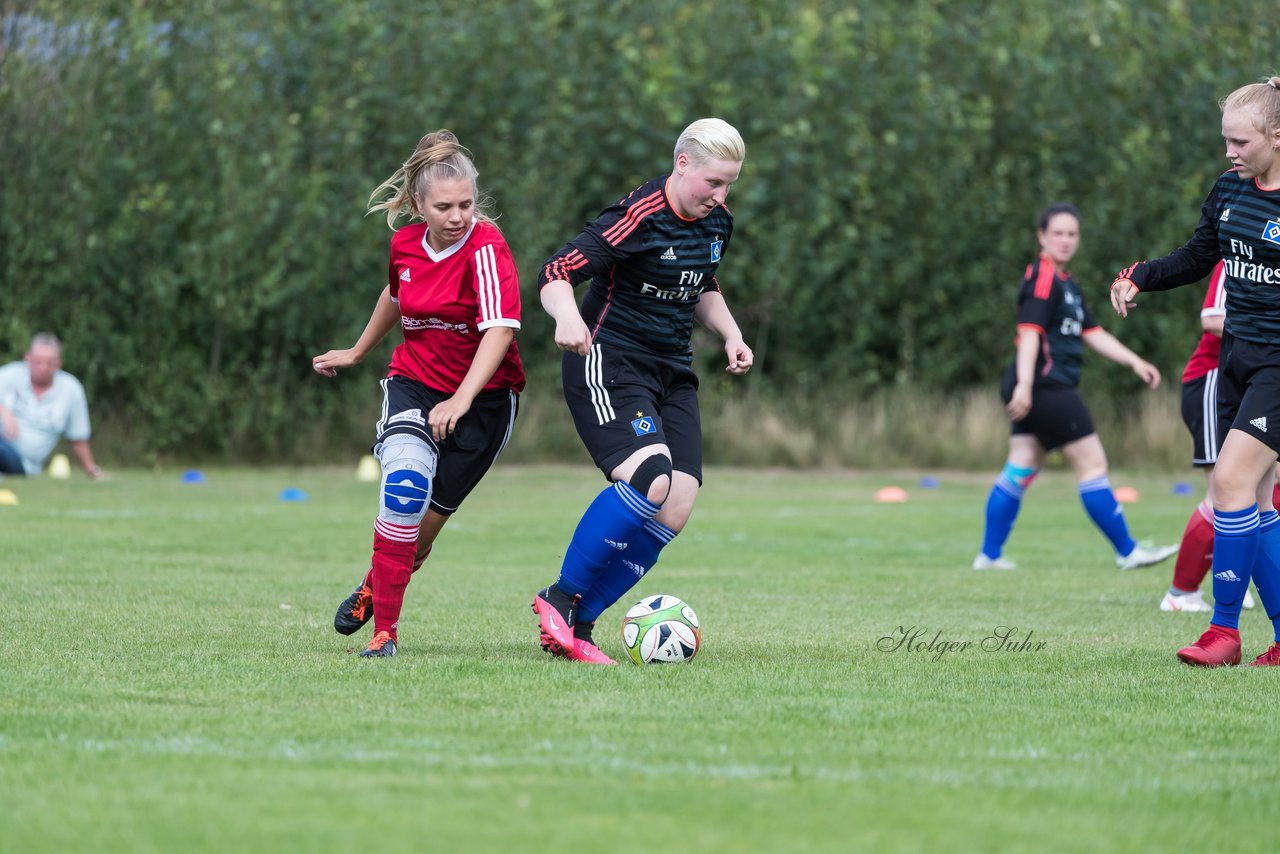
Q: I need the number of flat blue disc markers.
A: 4